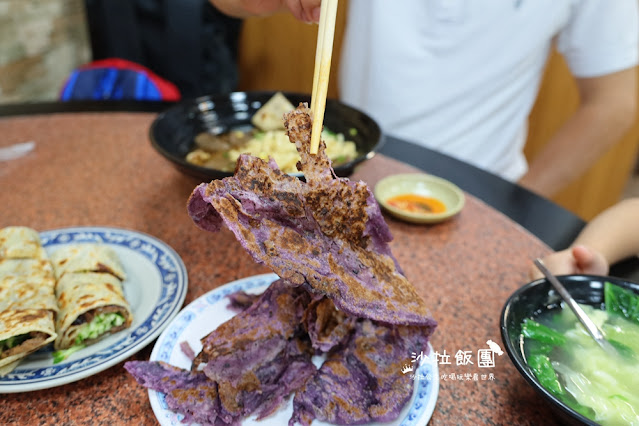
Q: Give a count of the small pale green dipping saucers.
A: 1